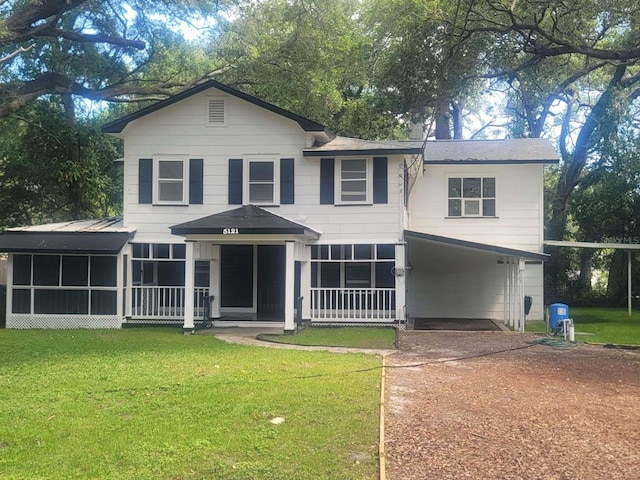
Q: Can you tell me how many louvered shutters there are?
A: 6